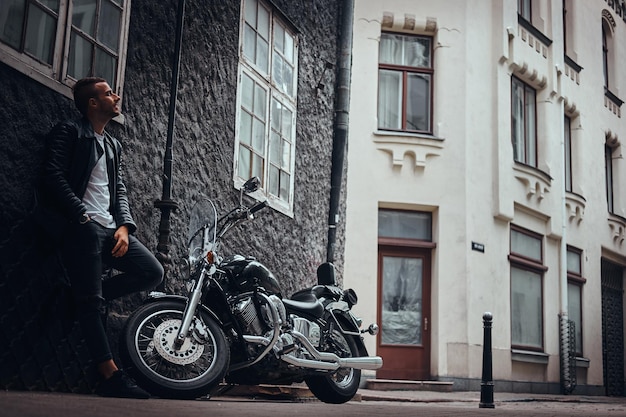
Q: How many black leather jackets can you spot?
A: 1